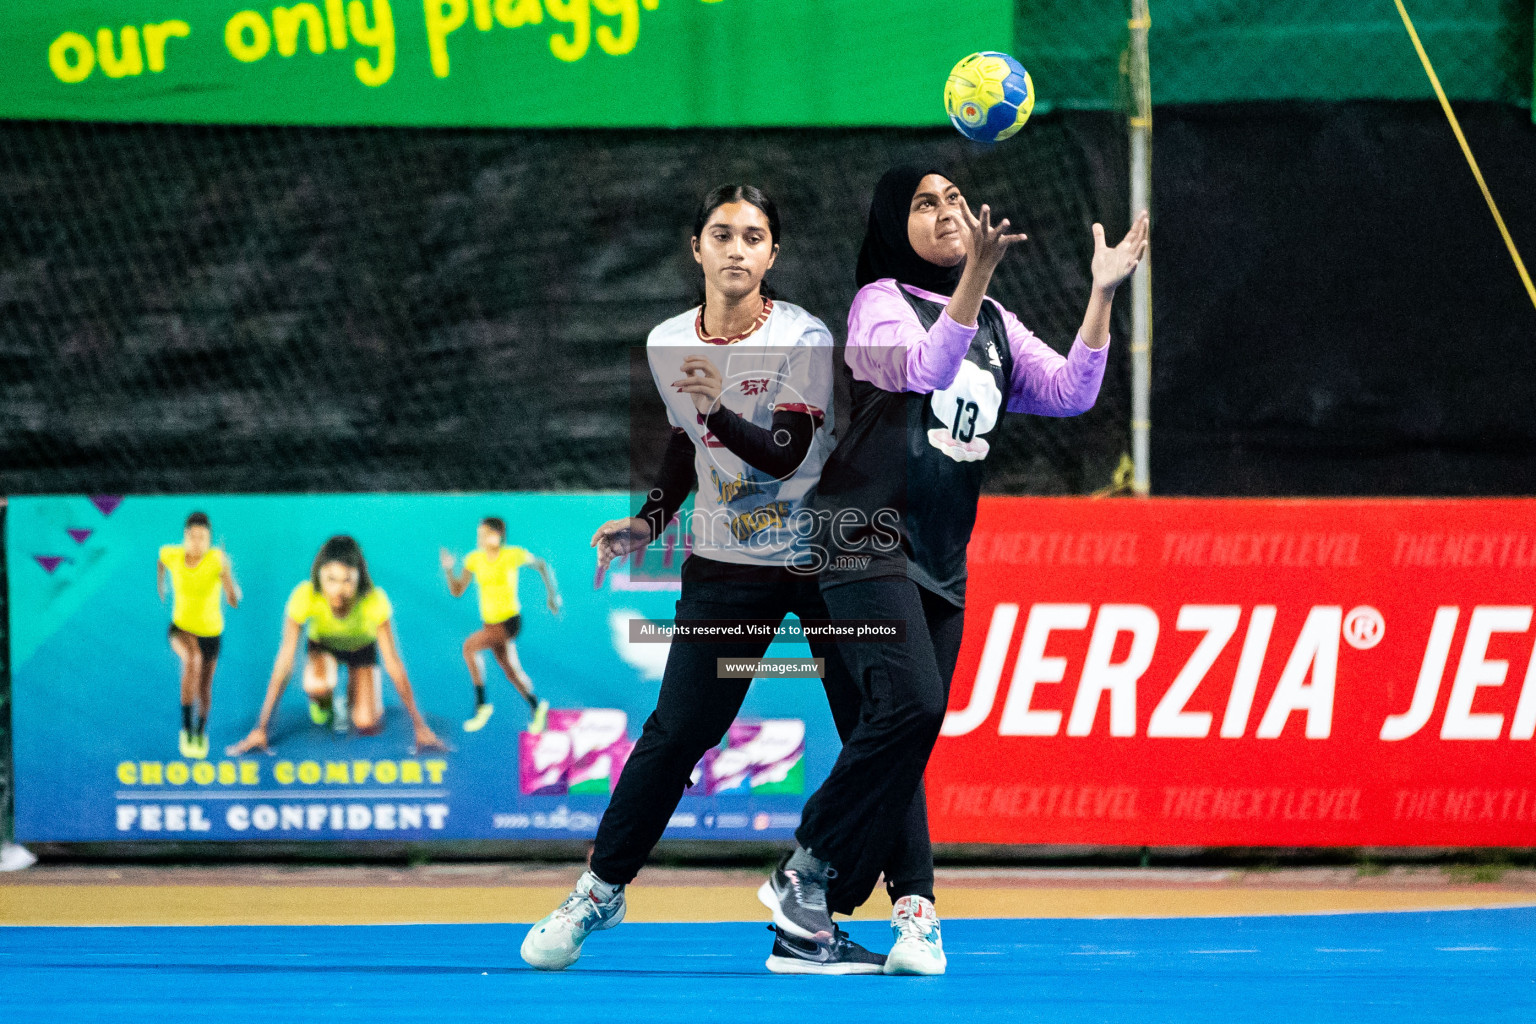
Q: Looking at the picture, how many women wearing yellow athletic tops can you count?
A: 3